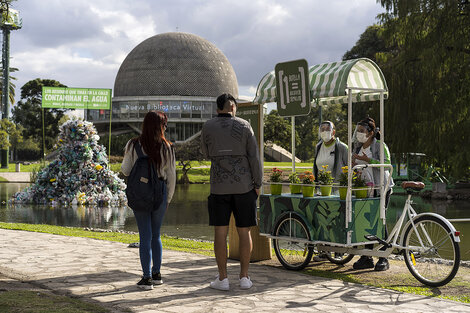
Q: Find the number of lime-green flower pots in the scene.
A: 6